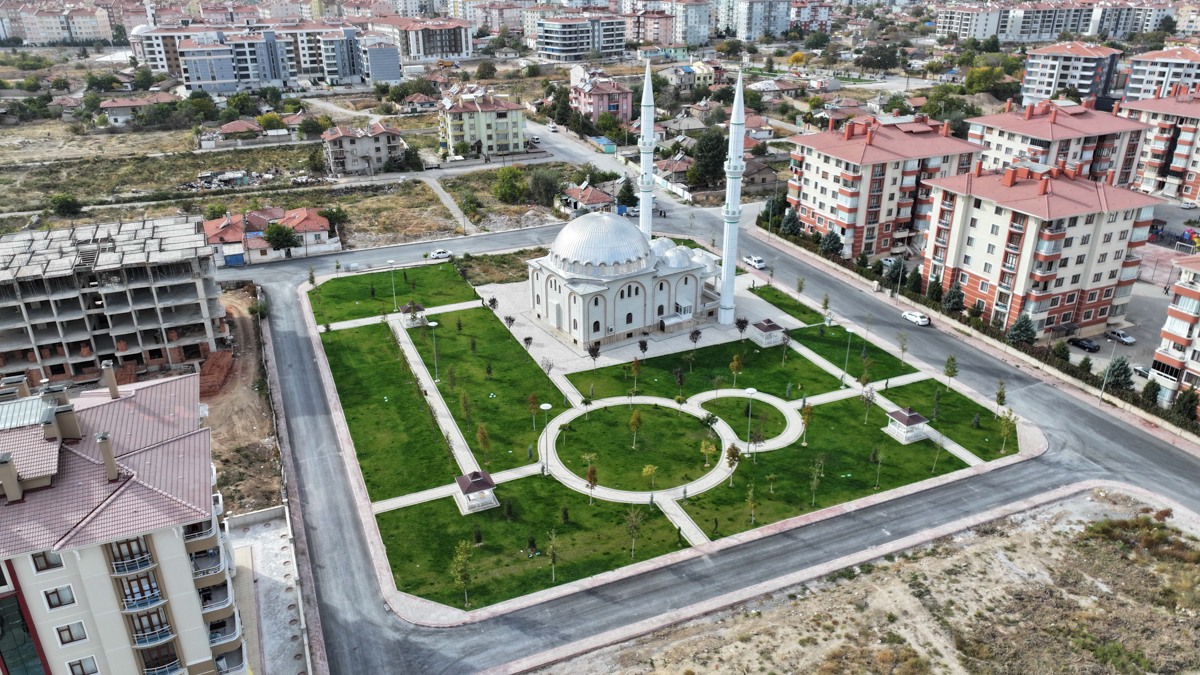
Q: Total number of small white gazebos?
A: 4